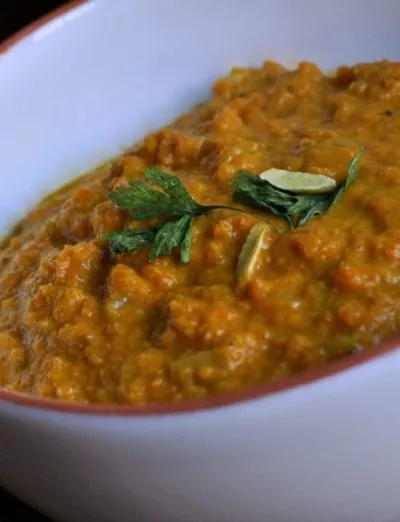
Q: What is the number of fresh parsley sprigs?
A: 2